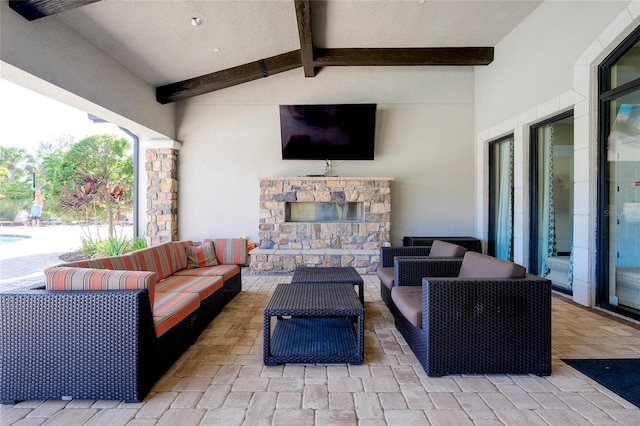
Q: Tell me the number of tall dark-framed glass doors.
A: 3